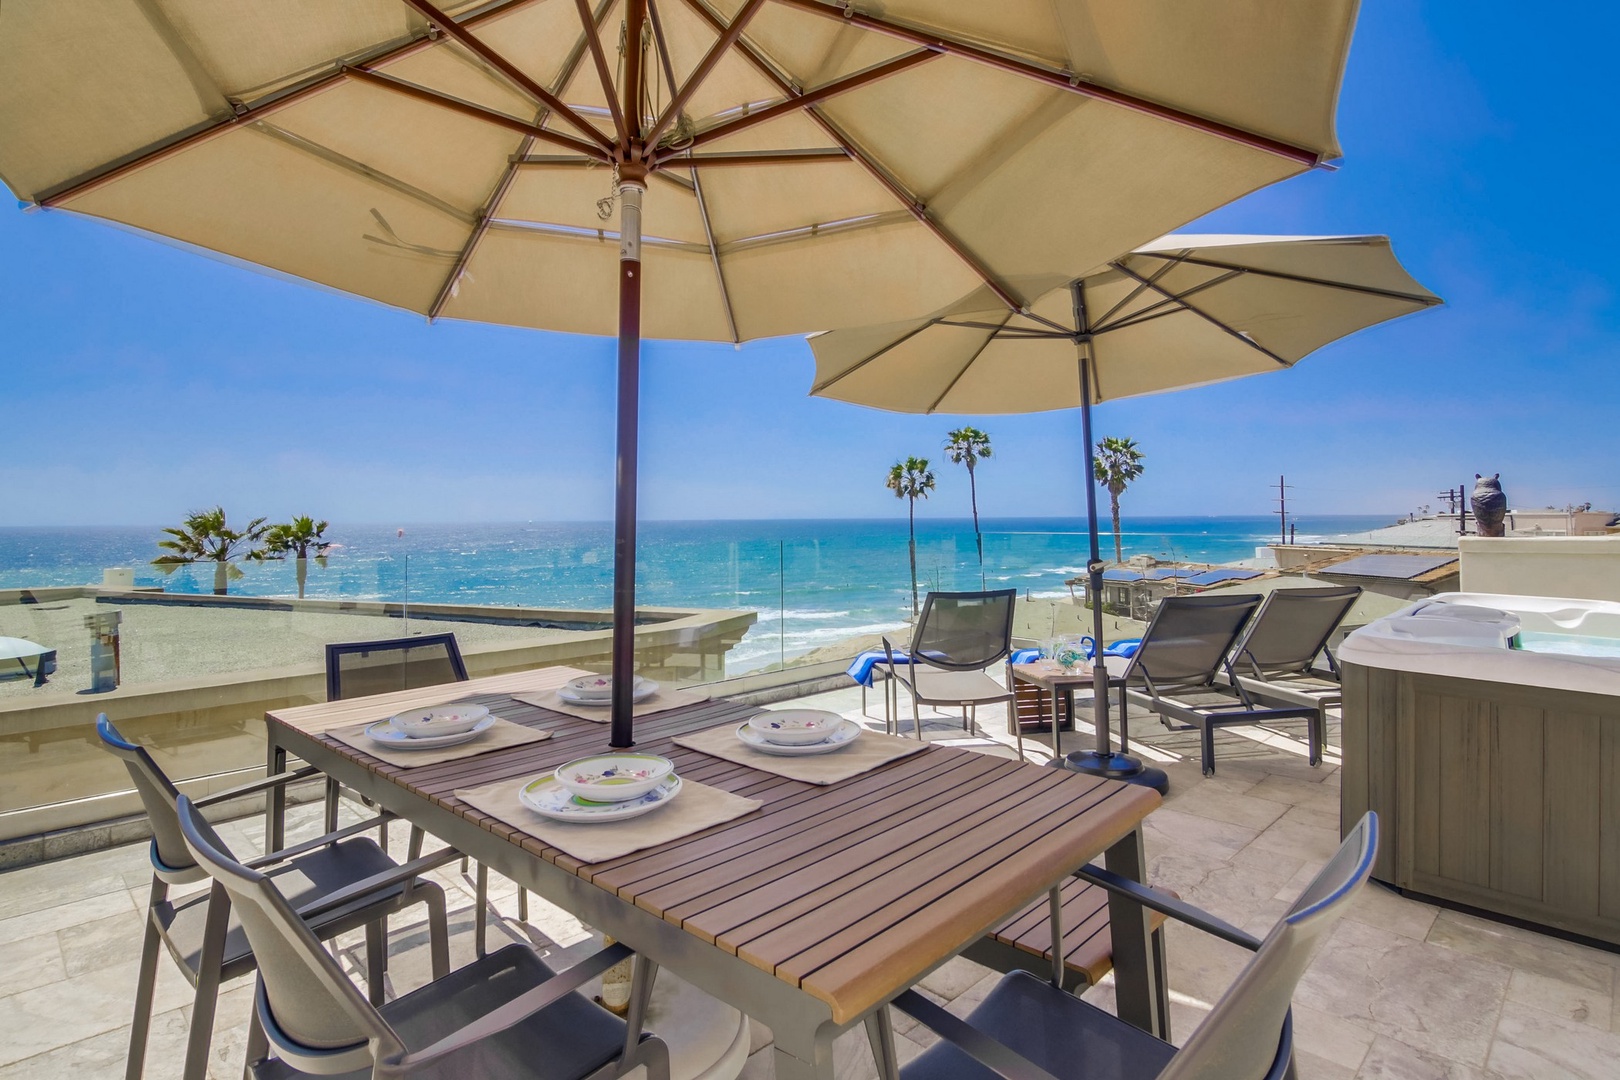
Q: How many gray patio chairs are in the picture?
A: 7